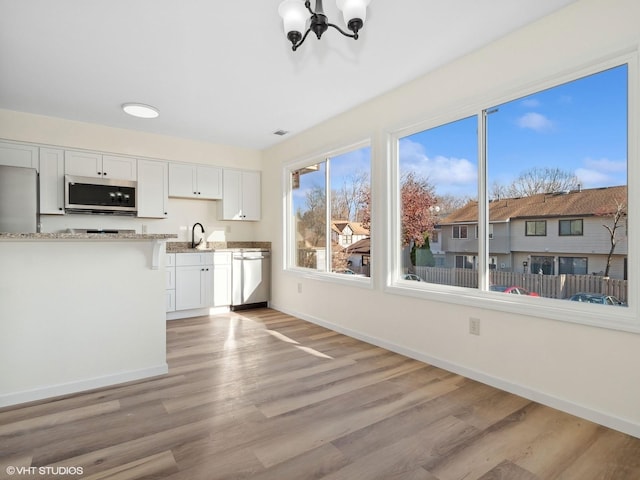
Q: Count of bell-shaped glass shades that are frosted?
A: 2